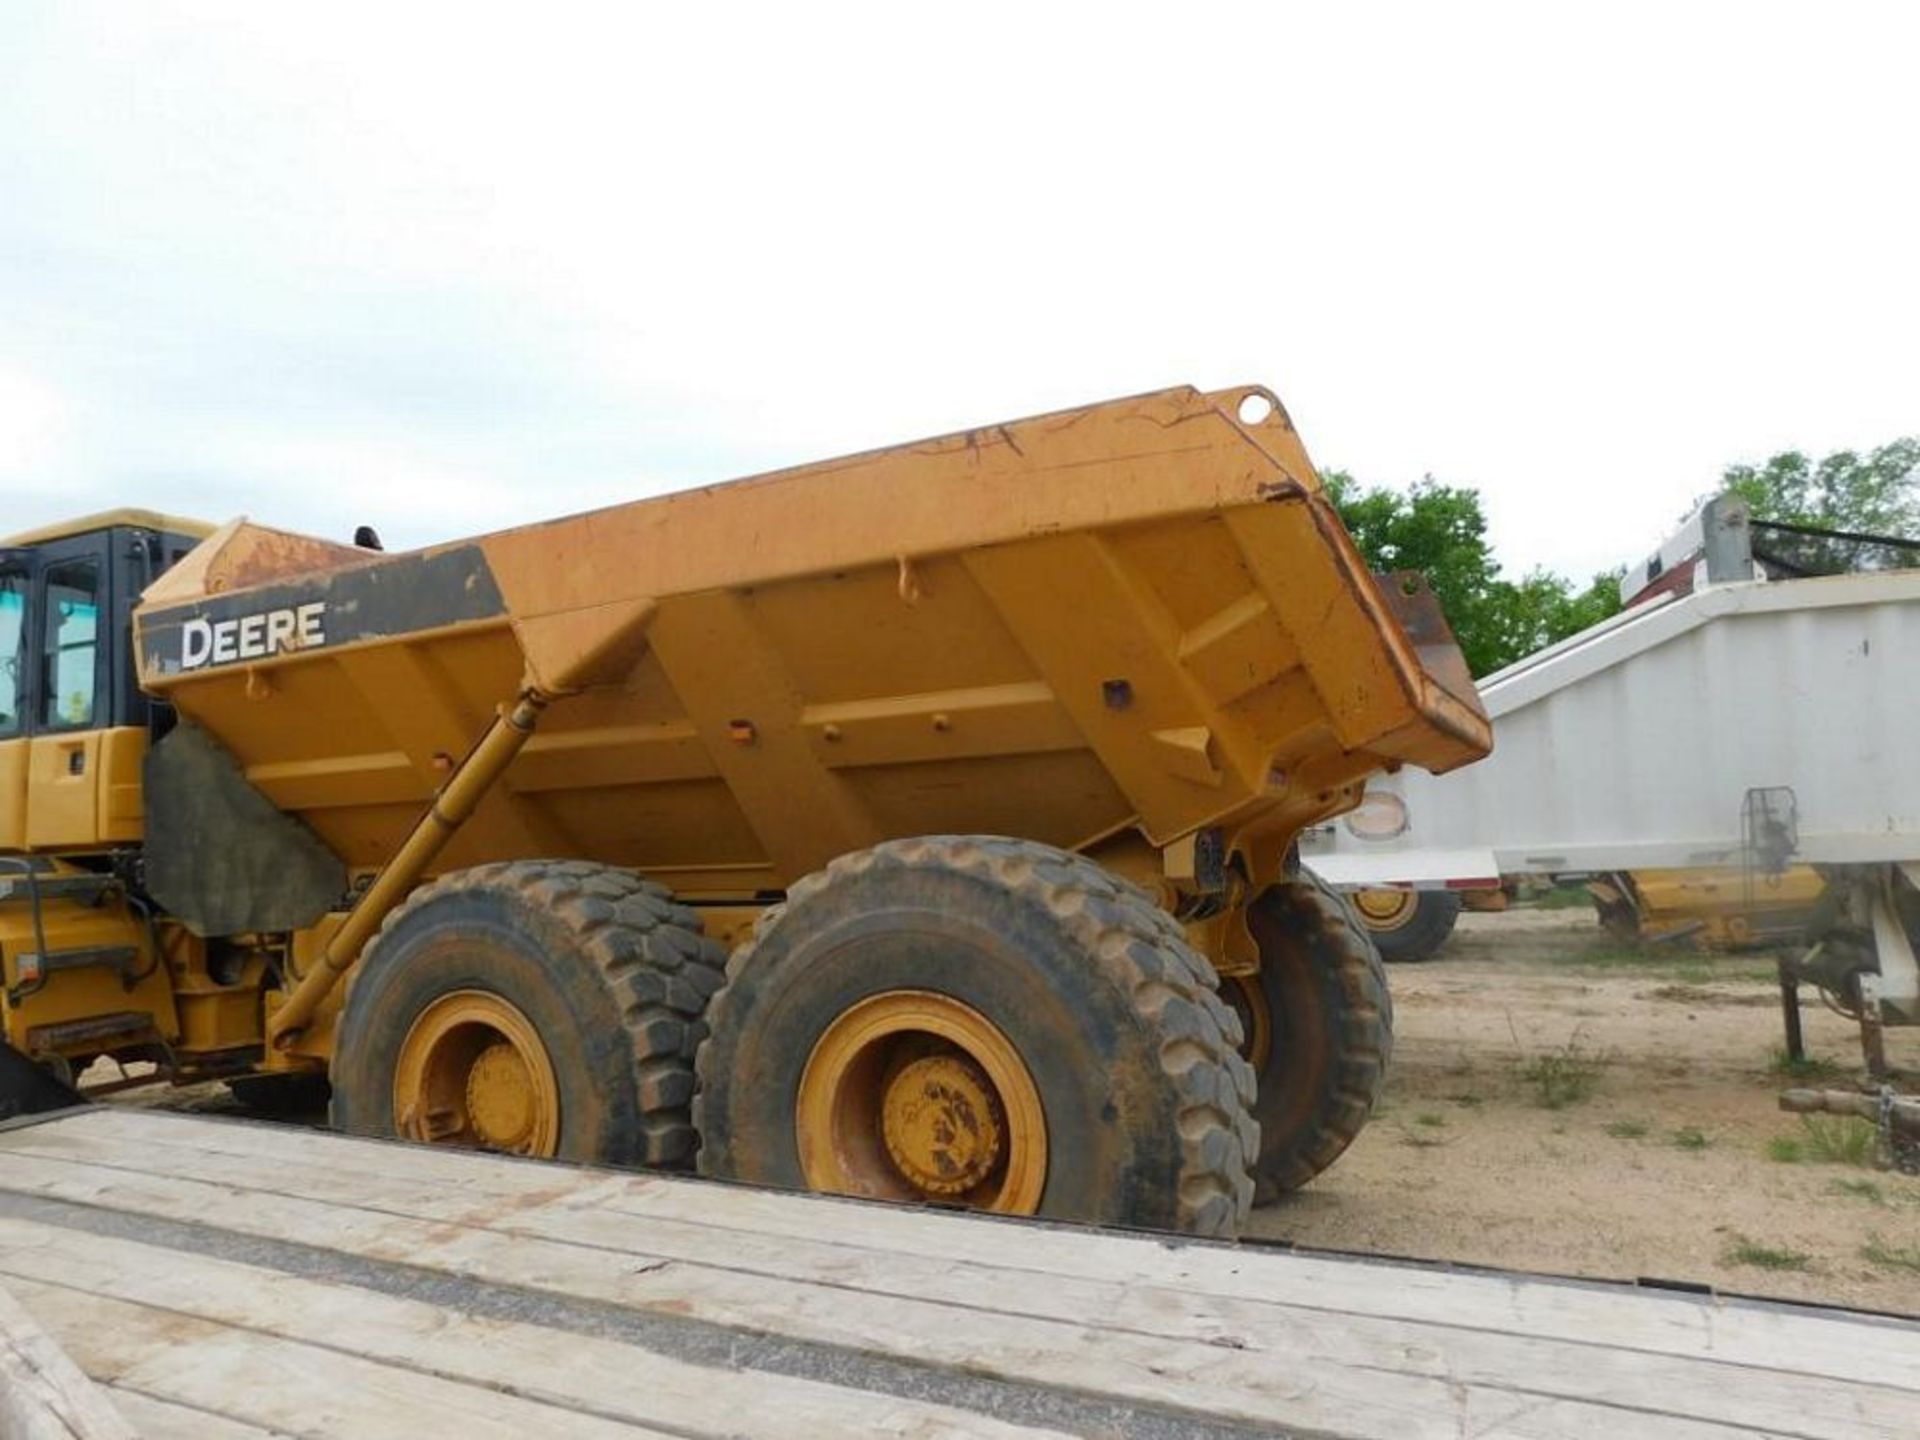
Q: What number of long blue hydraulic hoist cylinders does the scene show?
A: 0